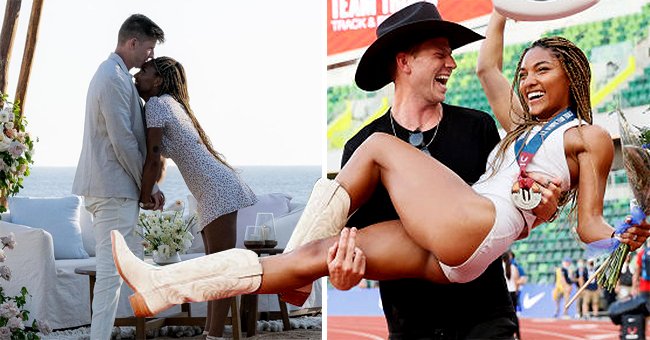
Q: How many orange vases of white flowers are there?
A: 0